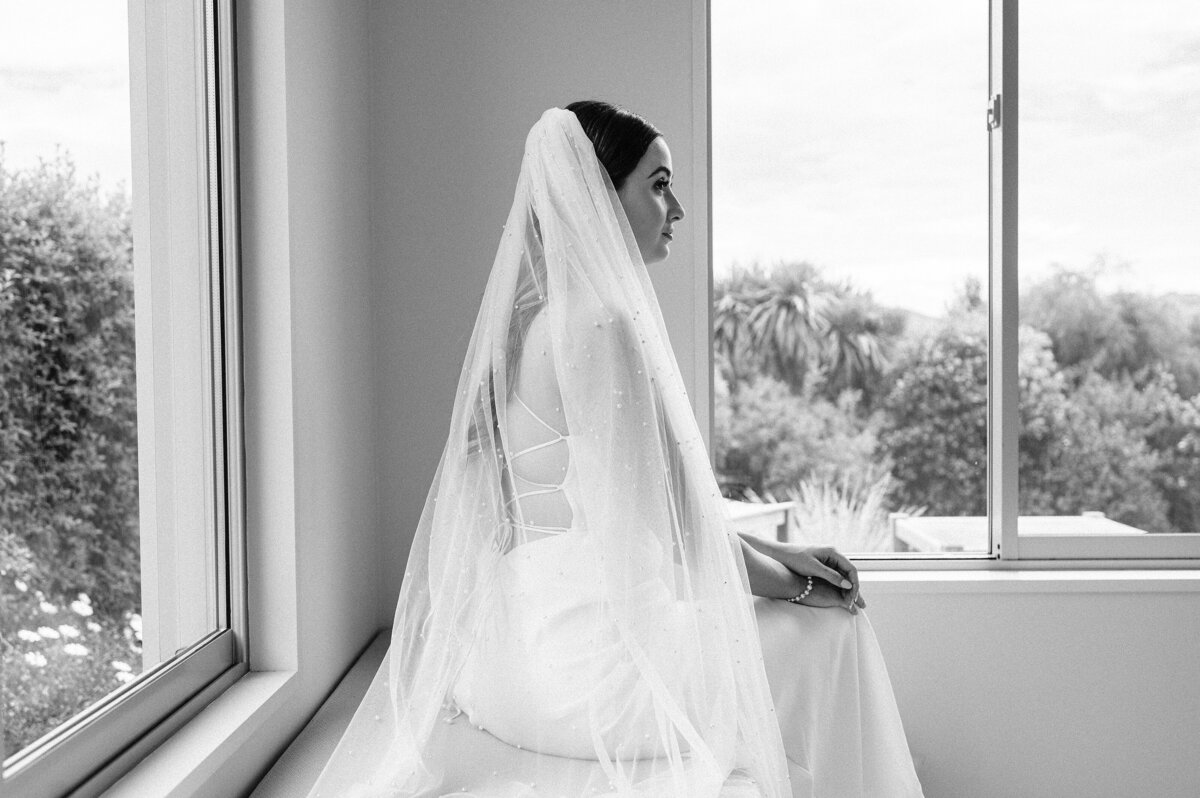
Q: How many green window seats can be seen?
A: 0